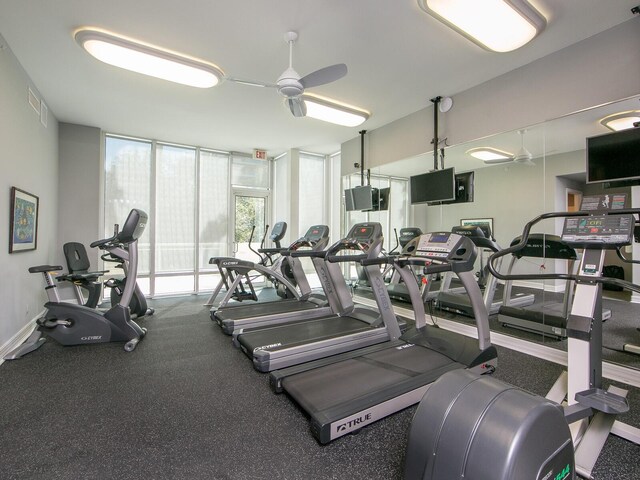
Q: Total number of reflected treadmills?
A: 3